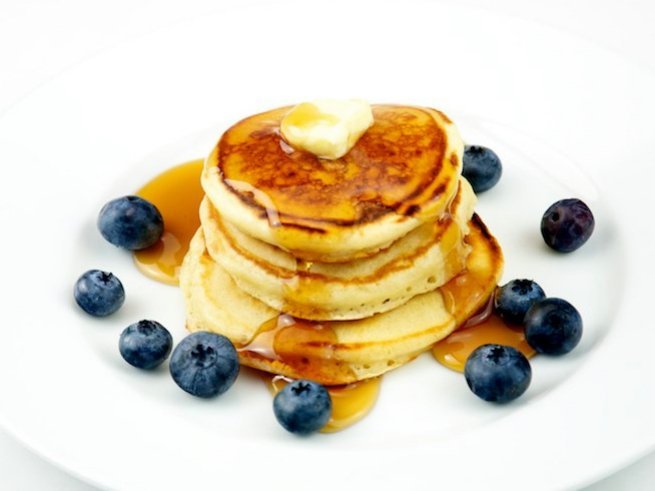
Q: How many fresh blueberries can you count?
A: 10